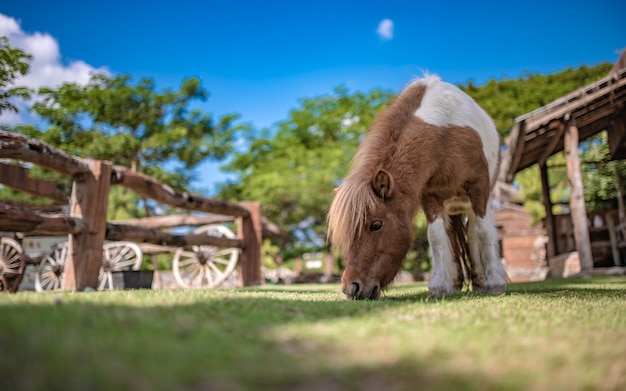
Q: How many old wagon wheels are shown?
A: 4